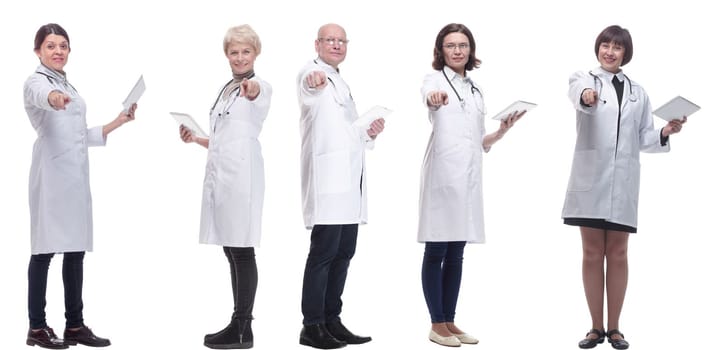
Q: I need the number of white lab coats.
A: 5